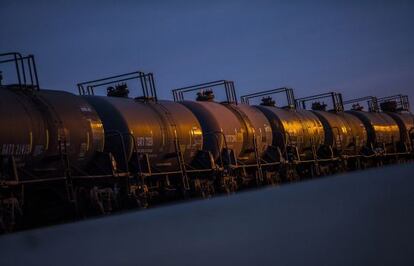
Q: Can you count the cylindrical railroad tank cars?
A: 7